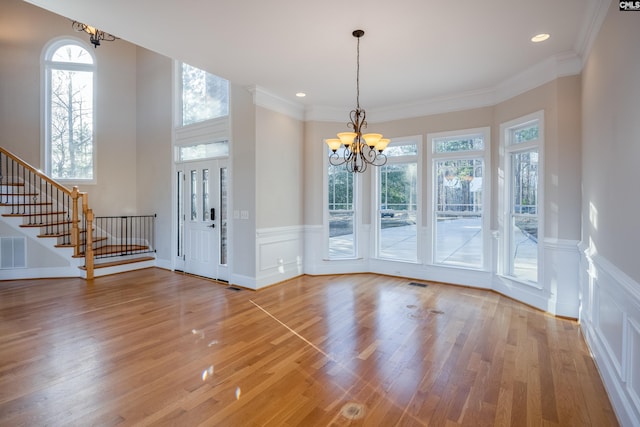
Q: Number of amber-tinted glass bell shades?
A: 5